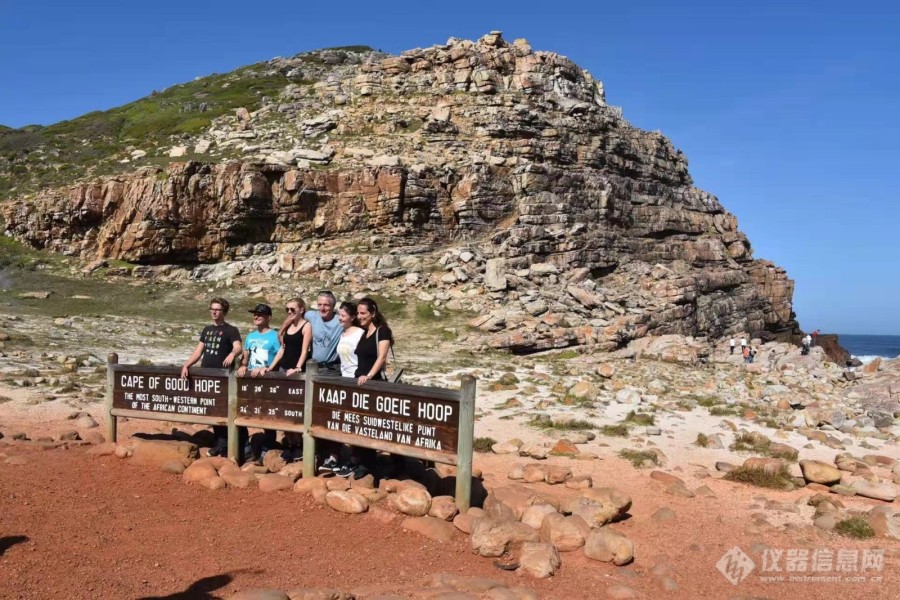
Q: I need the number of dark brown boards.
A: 3